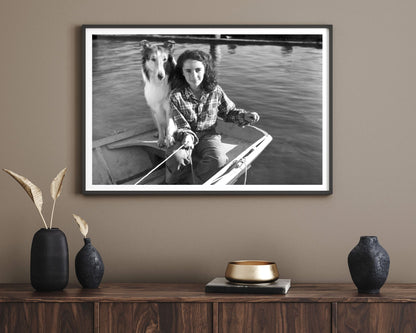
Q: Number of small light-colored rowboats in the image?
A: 1